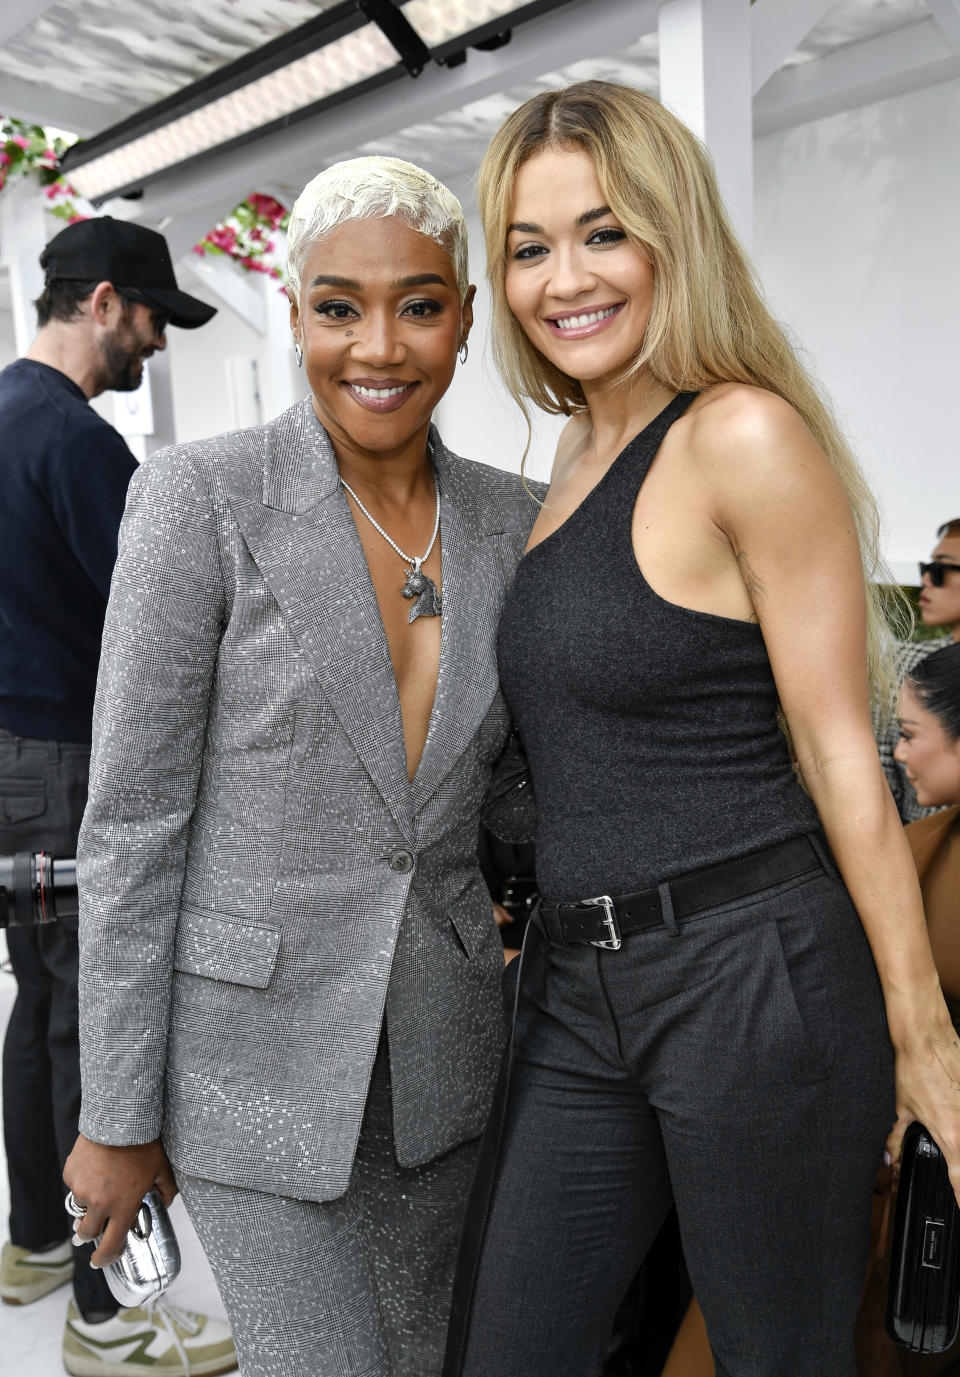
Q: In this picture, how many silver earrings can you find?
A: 2